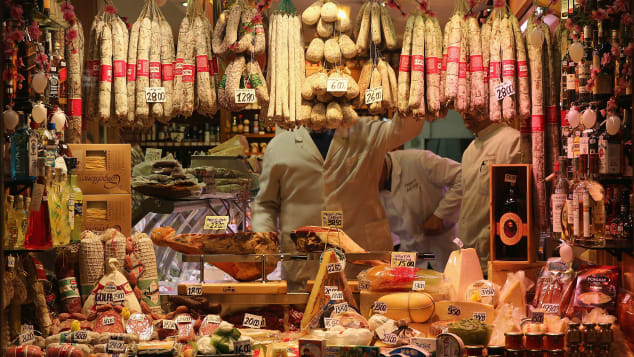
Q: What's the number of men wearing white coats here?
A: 3